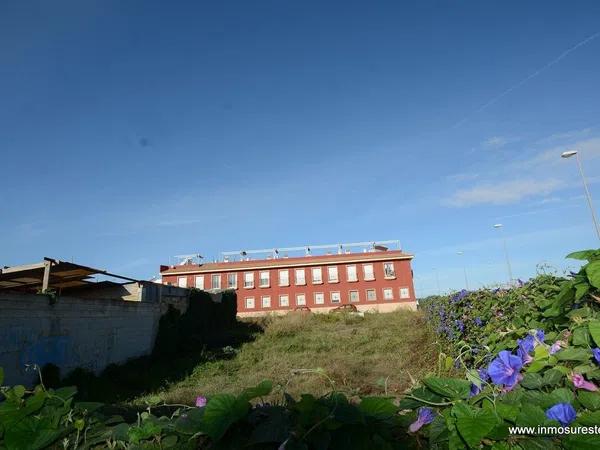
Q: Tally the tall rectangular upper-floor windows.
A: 13